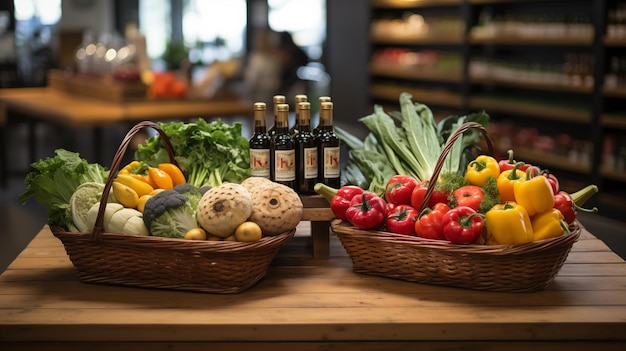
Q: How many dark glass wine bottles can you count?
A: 7